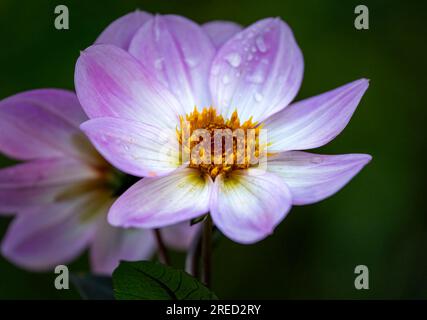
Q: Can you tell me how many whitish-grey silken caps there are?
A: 0